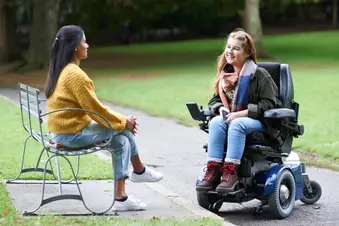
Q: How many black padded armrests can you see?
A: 2